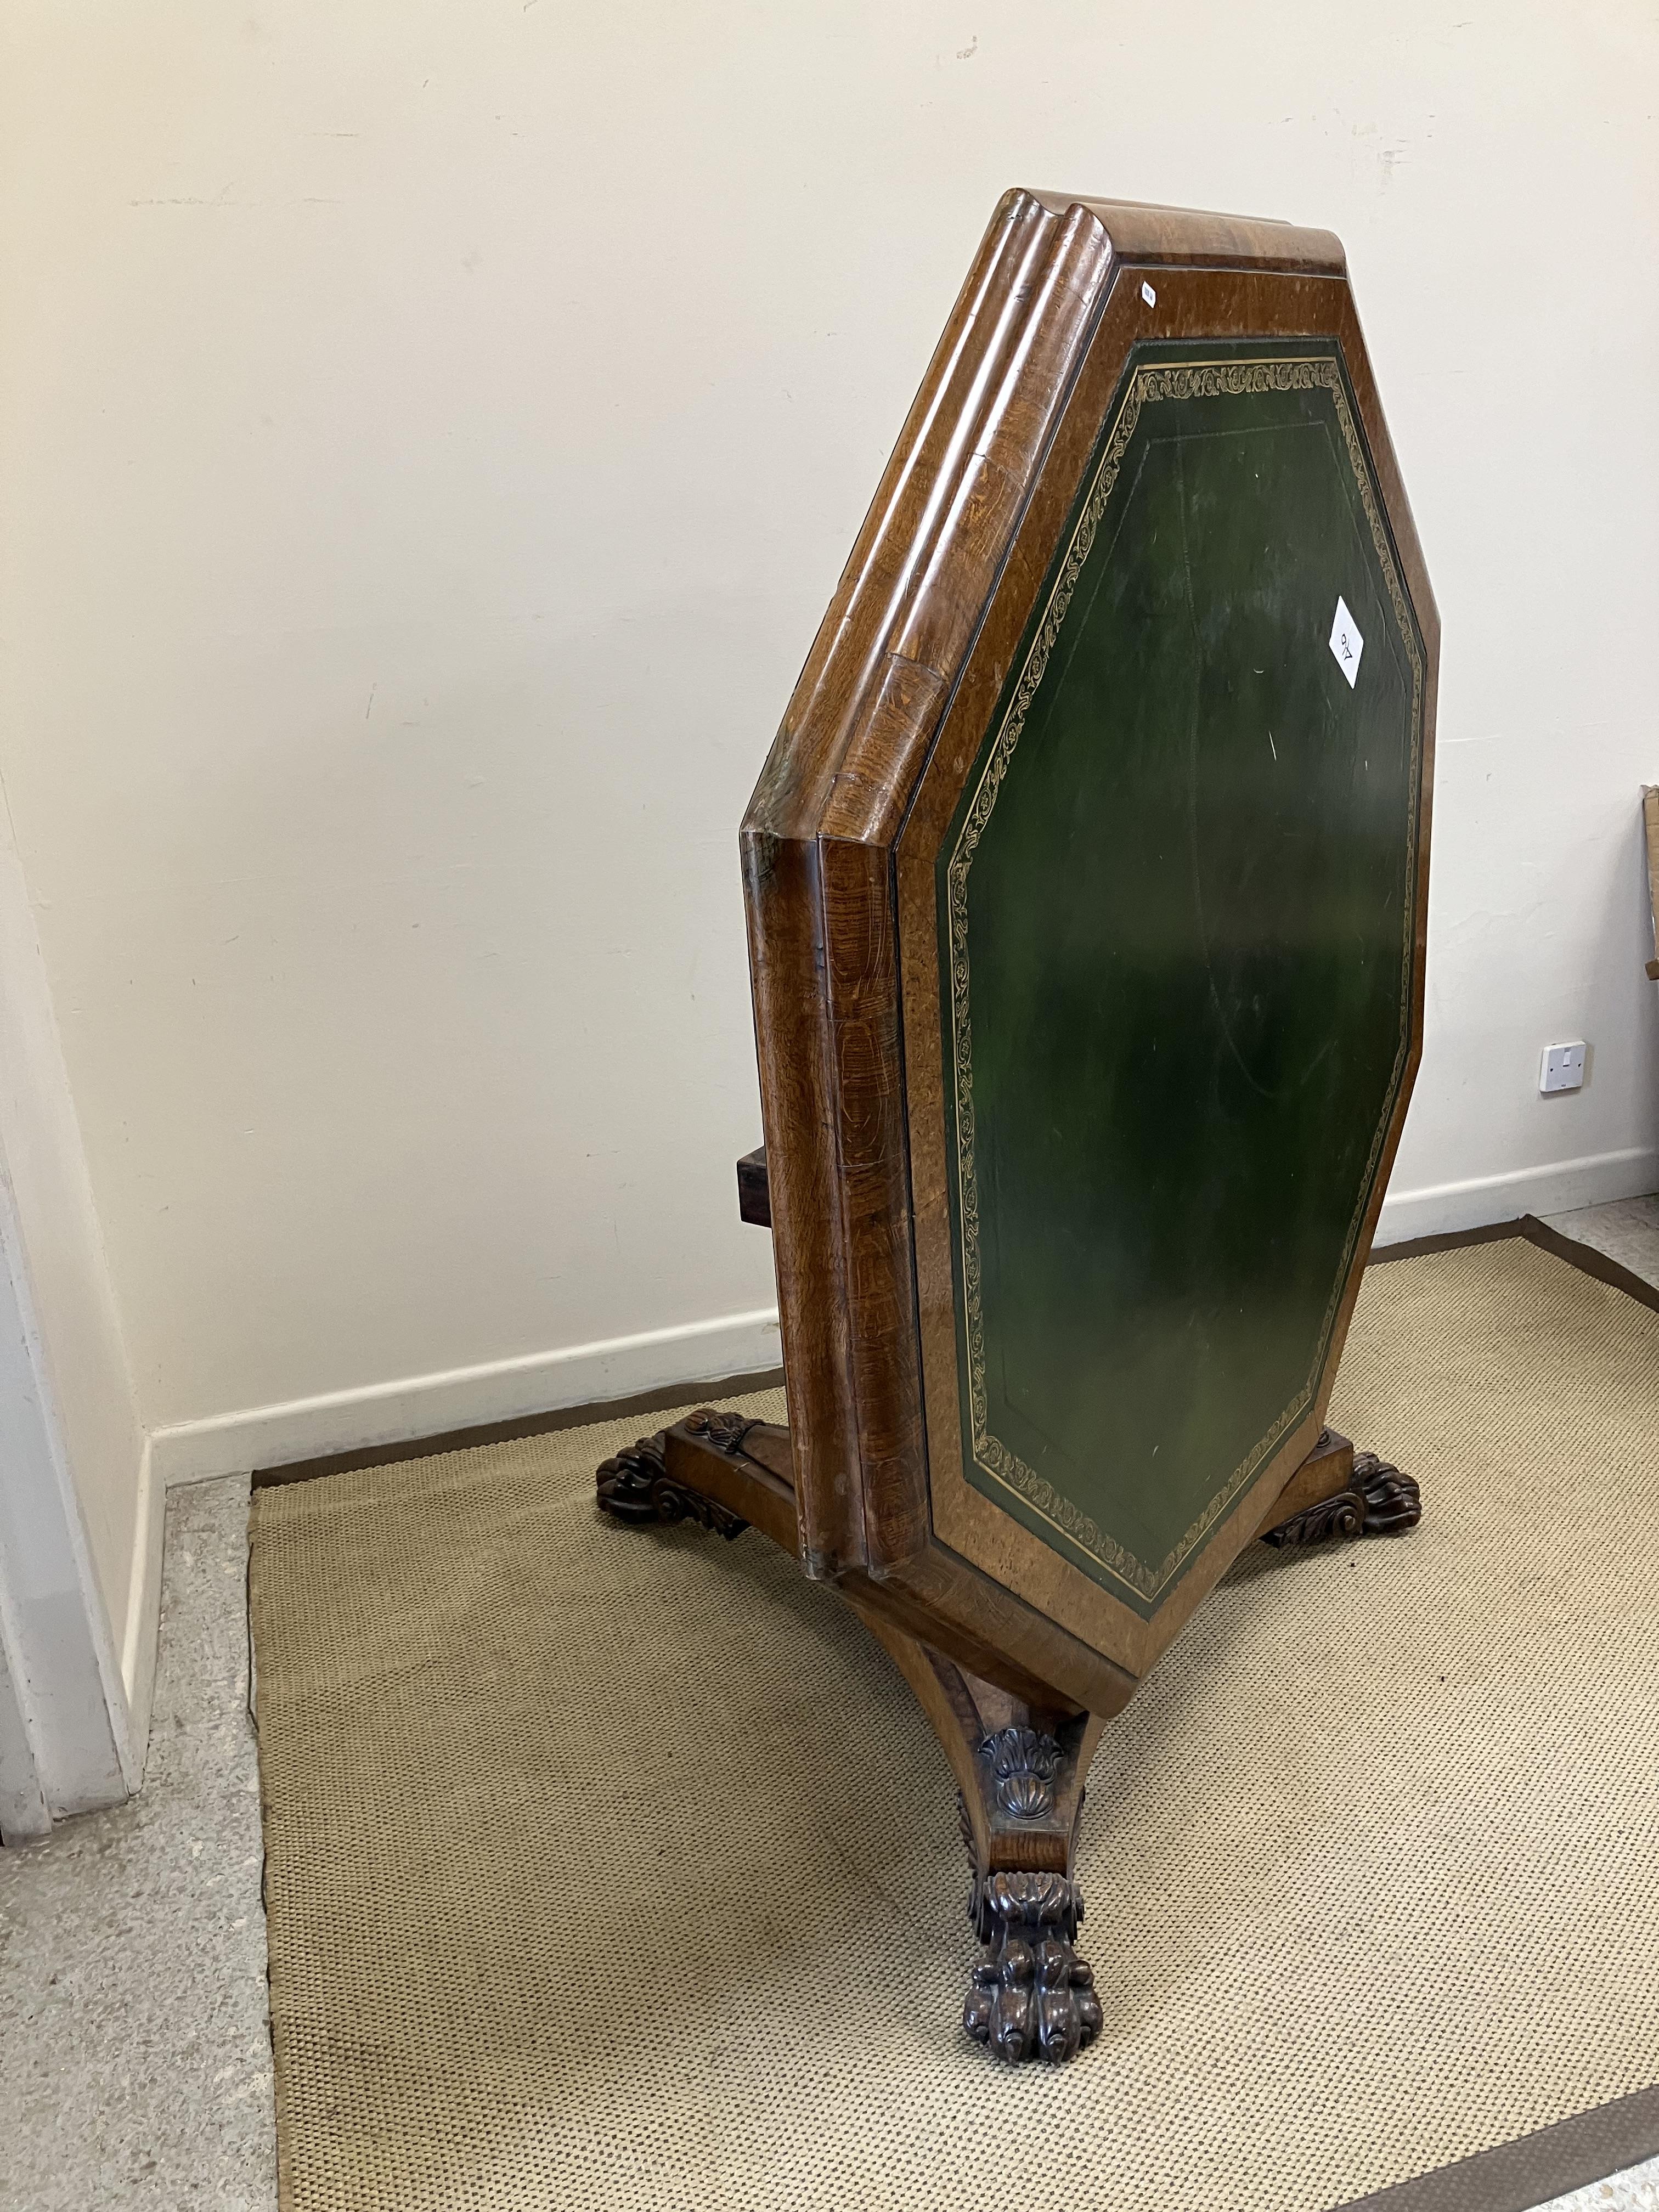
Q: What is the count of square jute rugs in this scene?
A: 1